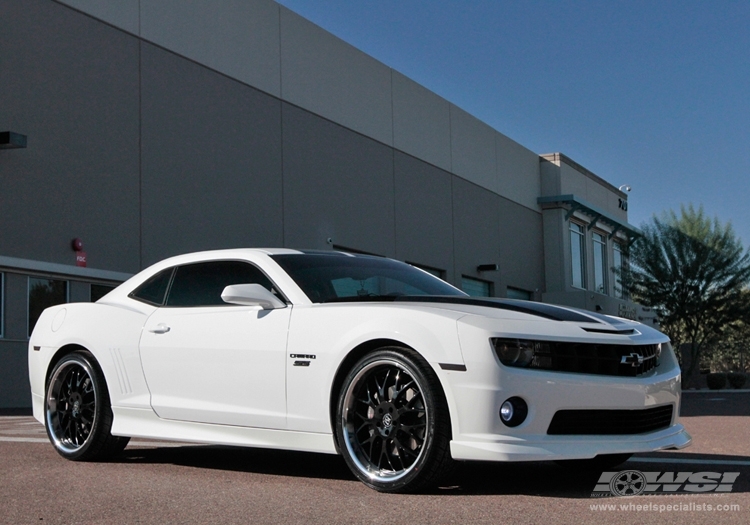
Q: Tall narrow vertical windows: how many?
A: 3